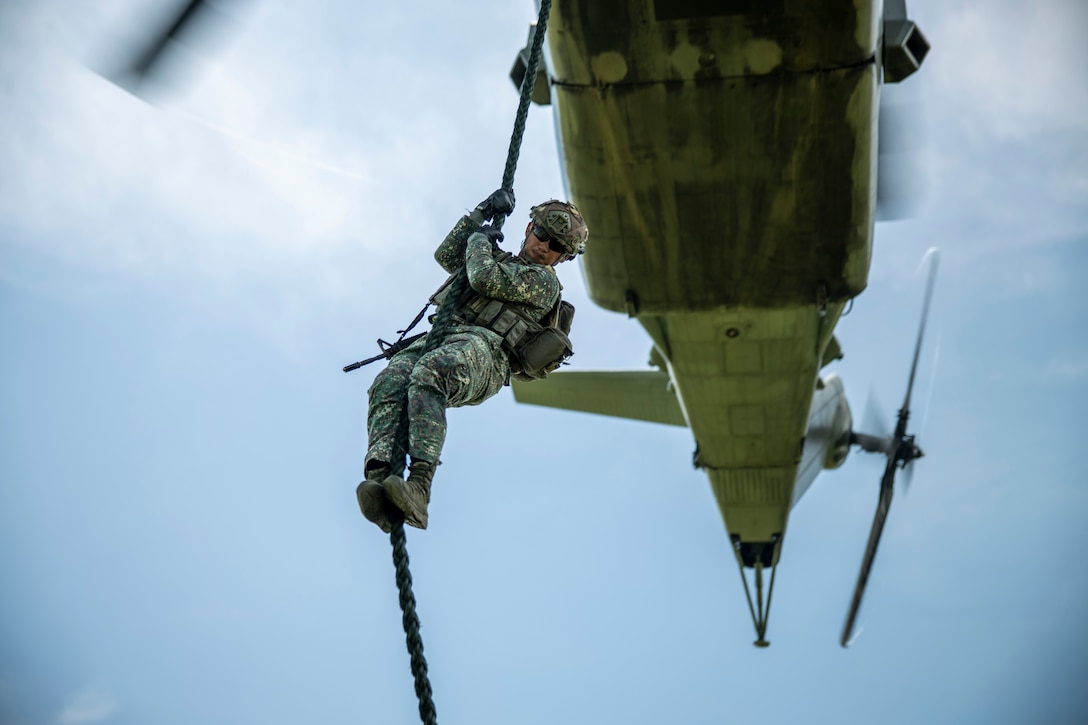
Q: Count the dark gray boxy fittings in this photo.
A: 2